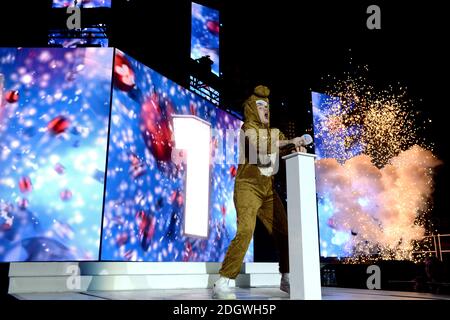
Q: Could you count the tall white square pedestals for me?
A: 1